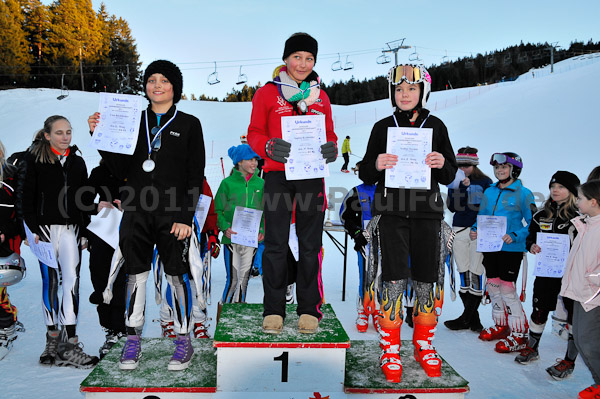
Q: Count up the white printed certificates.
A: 11